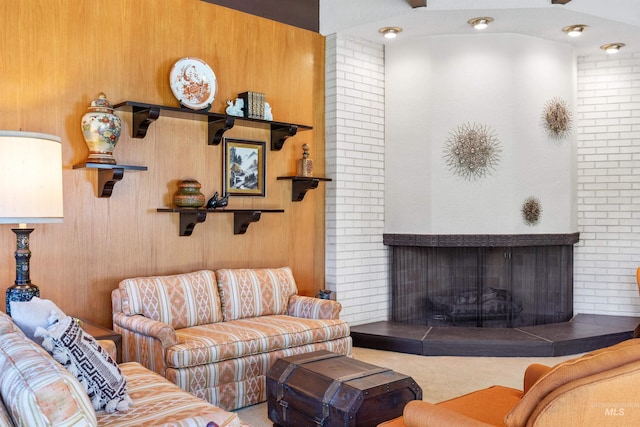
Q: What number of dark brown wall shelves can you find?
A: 4